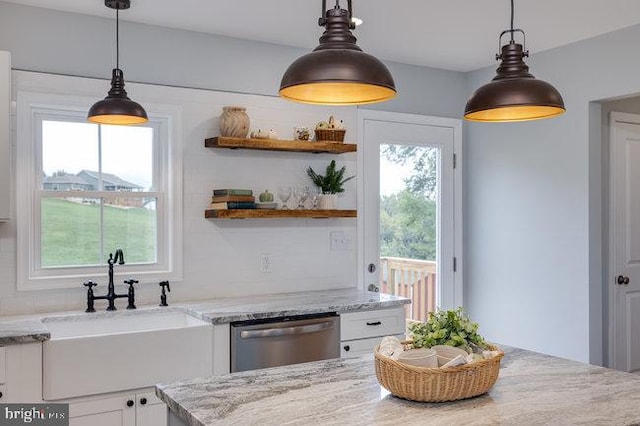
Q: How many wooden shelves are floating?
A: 2